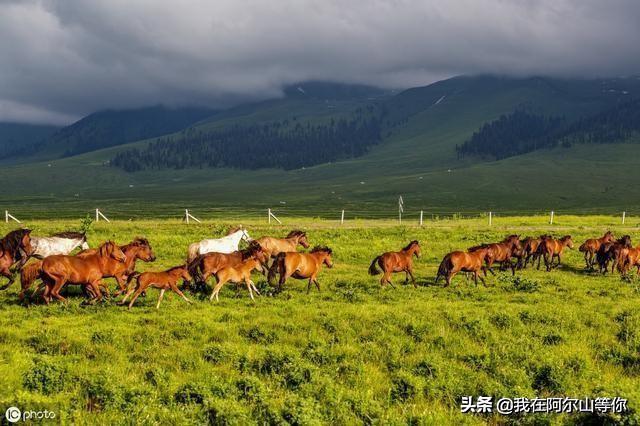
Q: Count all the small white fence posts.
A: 9